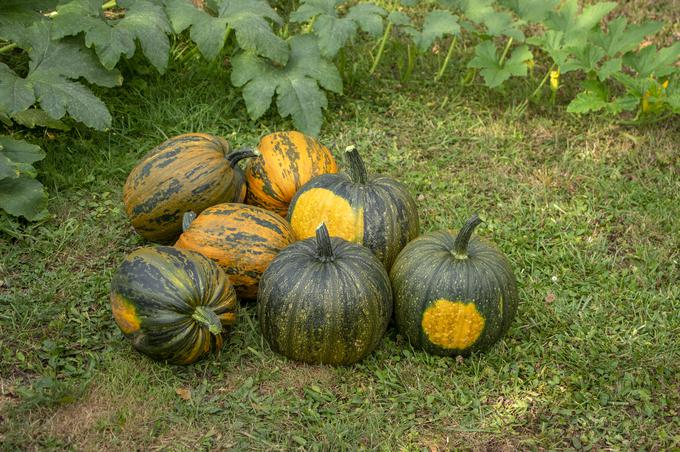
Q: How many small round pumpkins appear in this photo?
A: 7